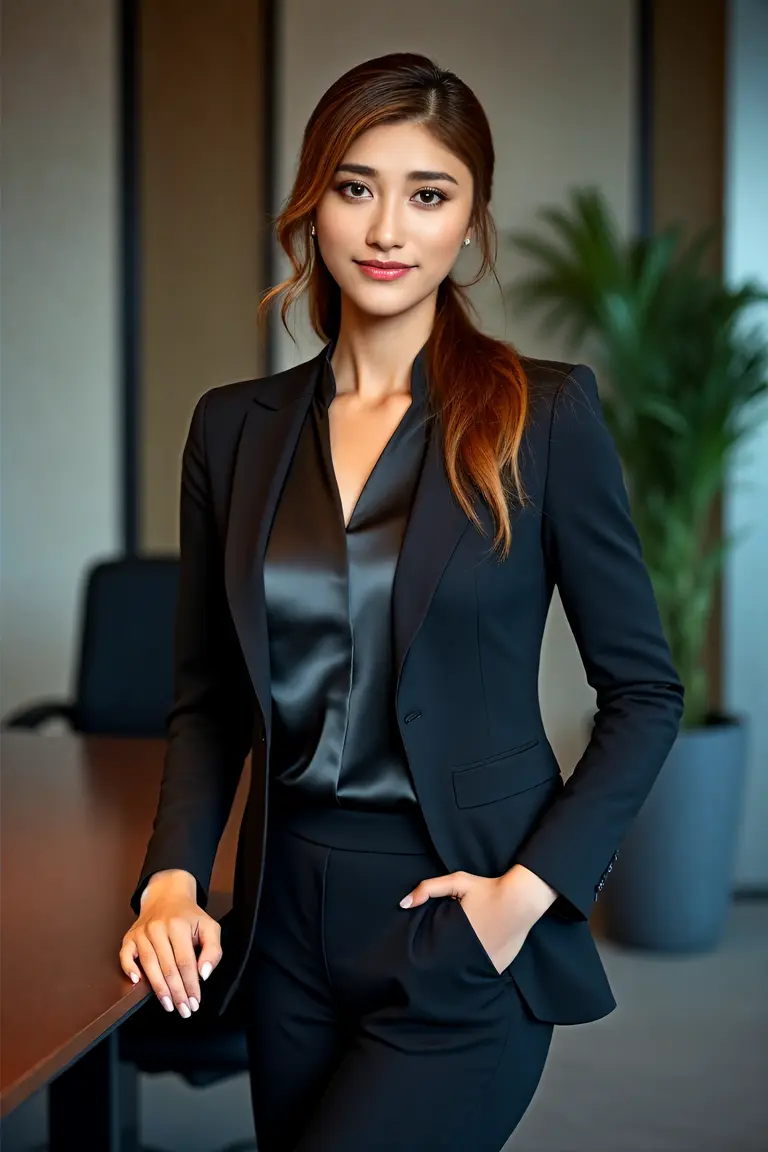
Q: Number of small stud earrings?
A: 2